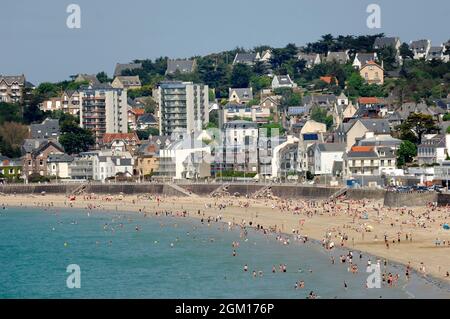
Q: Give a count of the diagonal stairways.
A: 5